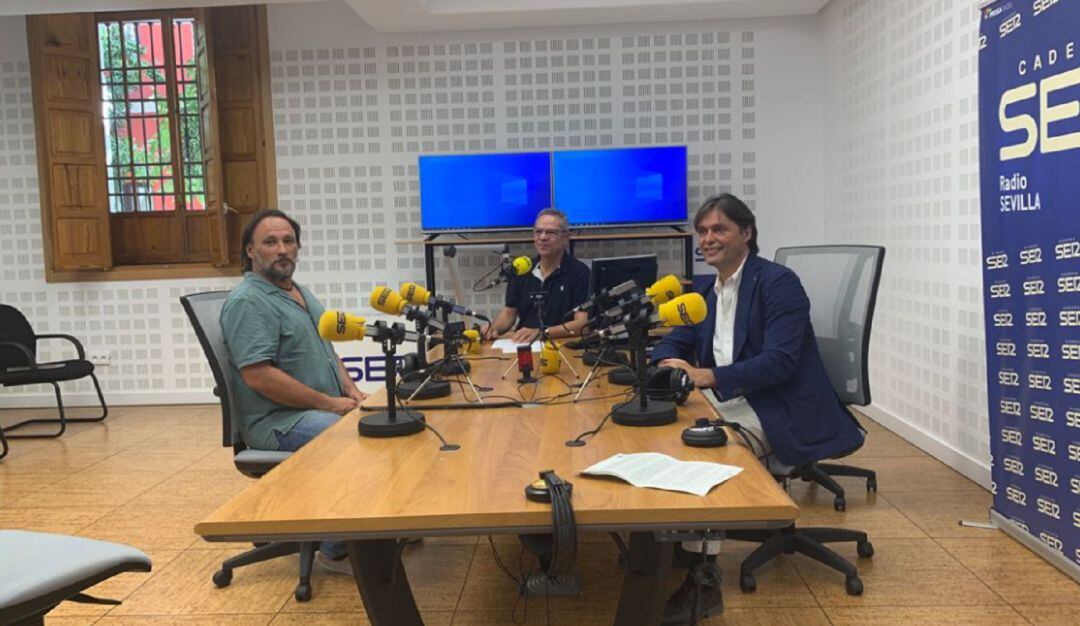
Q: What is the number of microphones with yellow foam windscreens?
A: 6